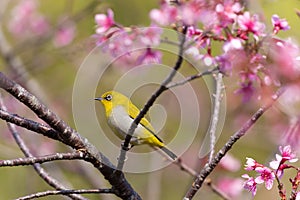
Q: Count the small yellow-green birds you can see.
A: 1